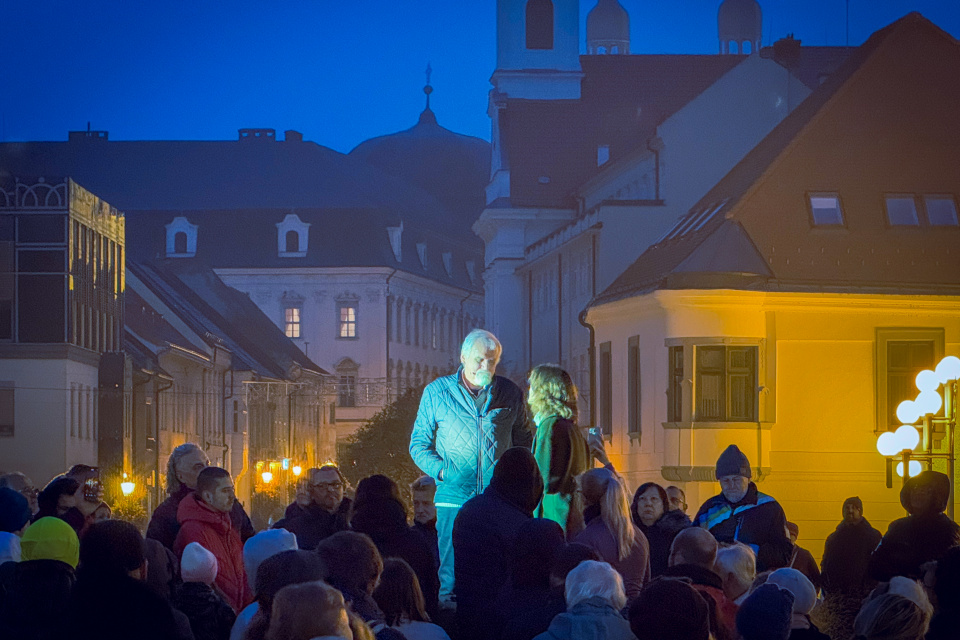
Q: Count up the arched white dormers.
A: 2